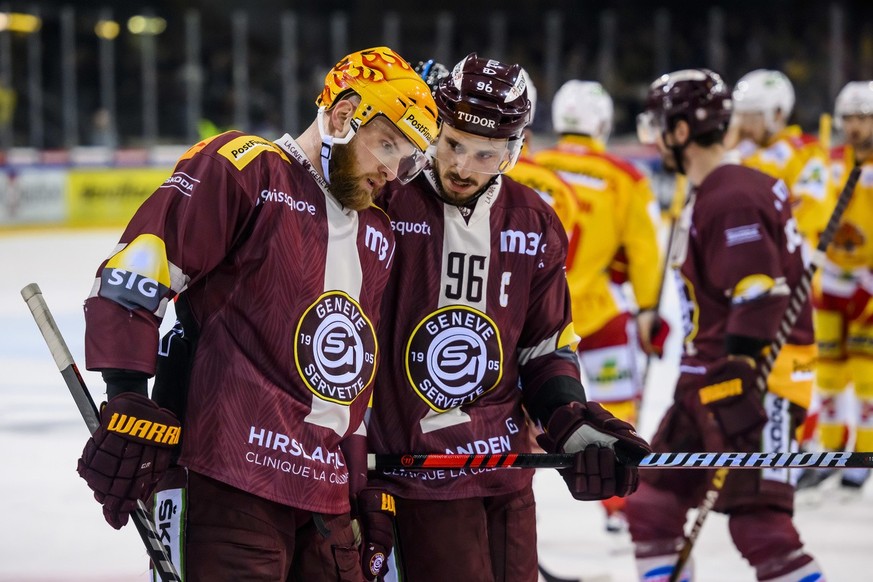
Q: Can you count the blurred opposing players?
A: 4